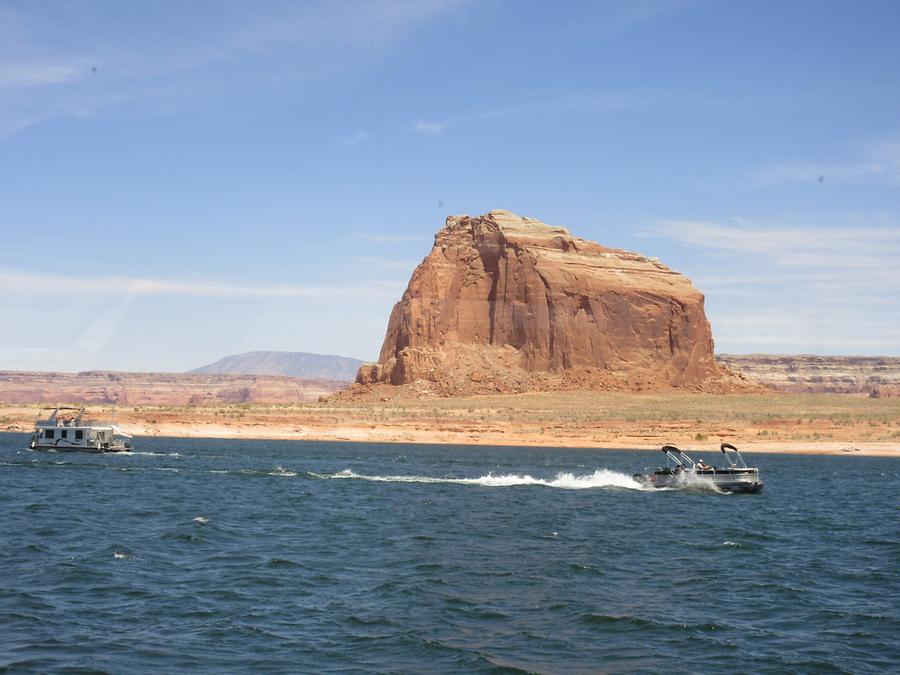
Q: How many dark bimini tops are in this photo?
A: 2